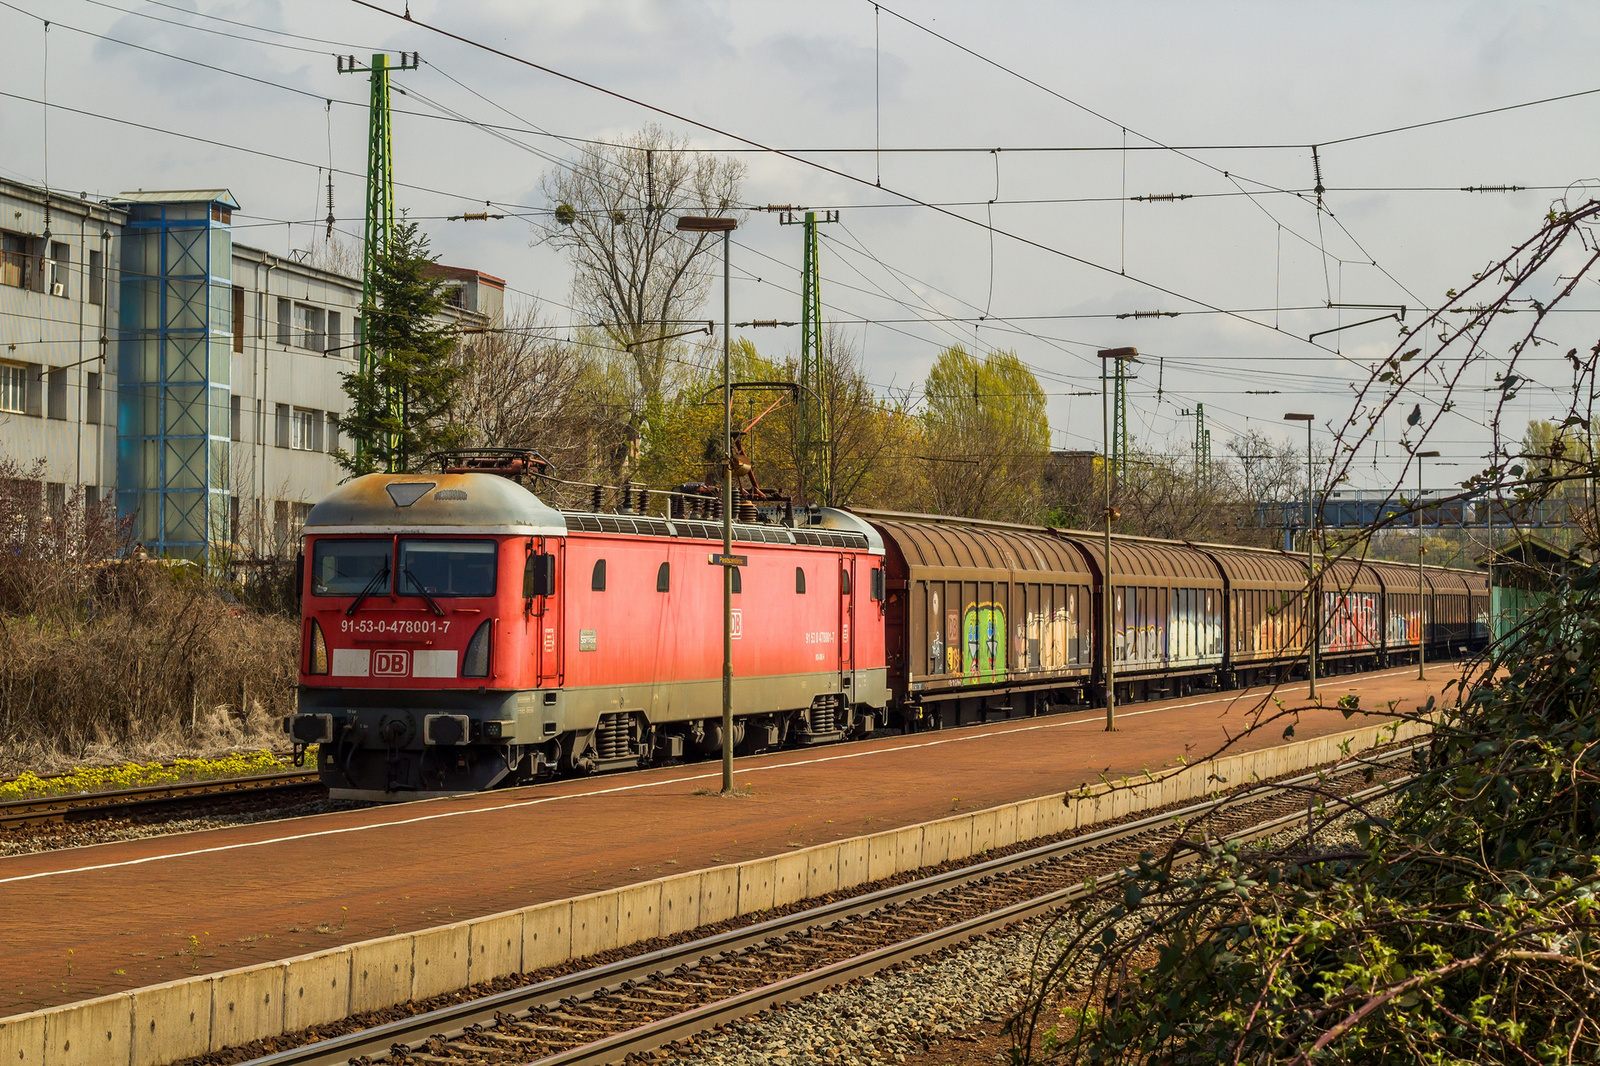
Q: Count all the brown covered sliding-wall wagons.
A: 7